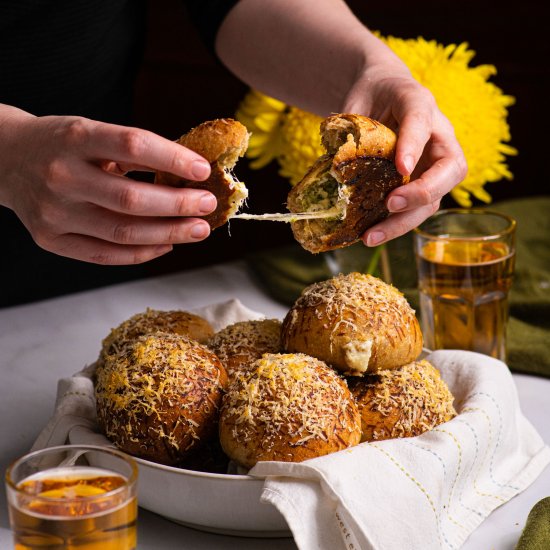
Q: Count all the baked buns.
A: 7